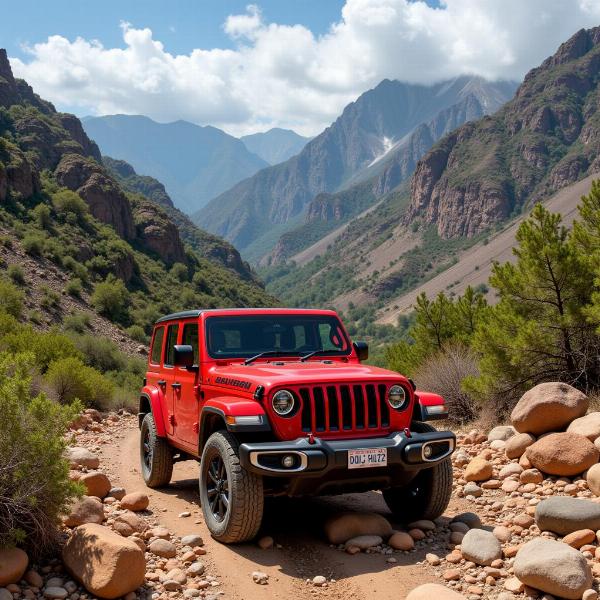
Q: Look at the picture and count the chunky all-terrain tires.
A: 3